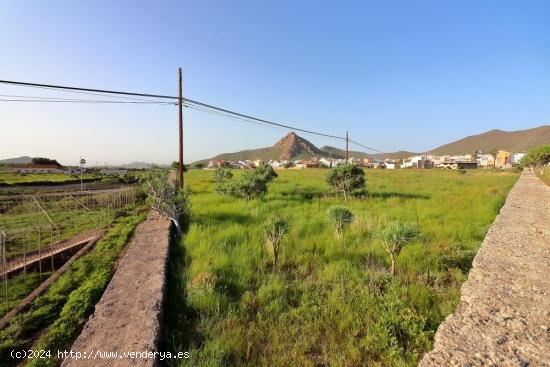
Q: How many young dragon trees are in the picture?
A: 3